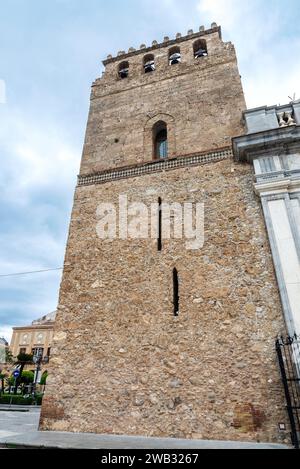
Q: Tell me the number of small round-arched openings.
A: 4